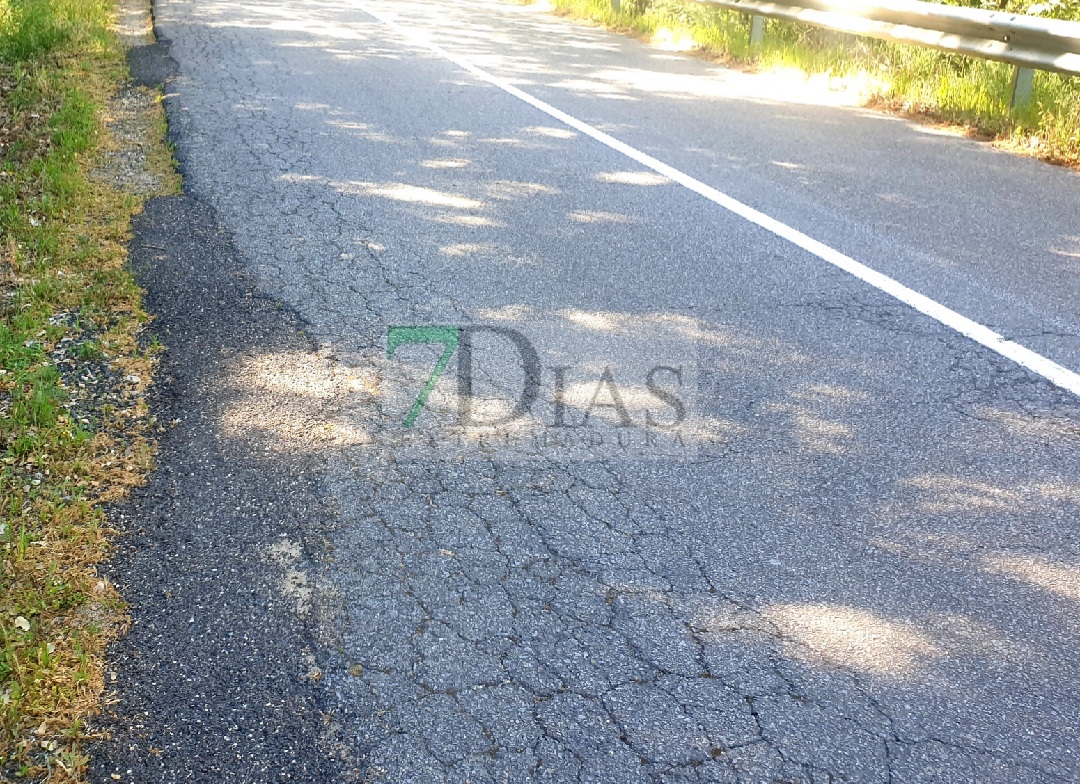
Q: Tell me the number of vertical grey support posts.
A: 3